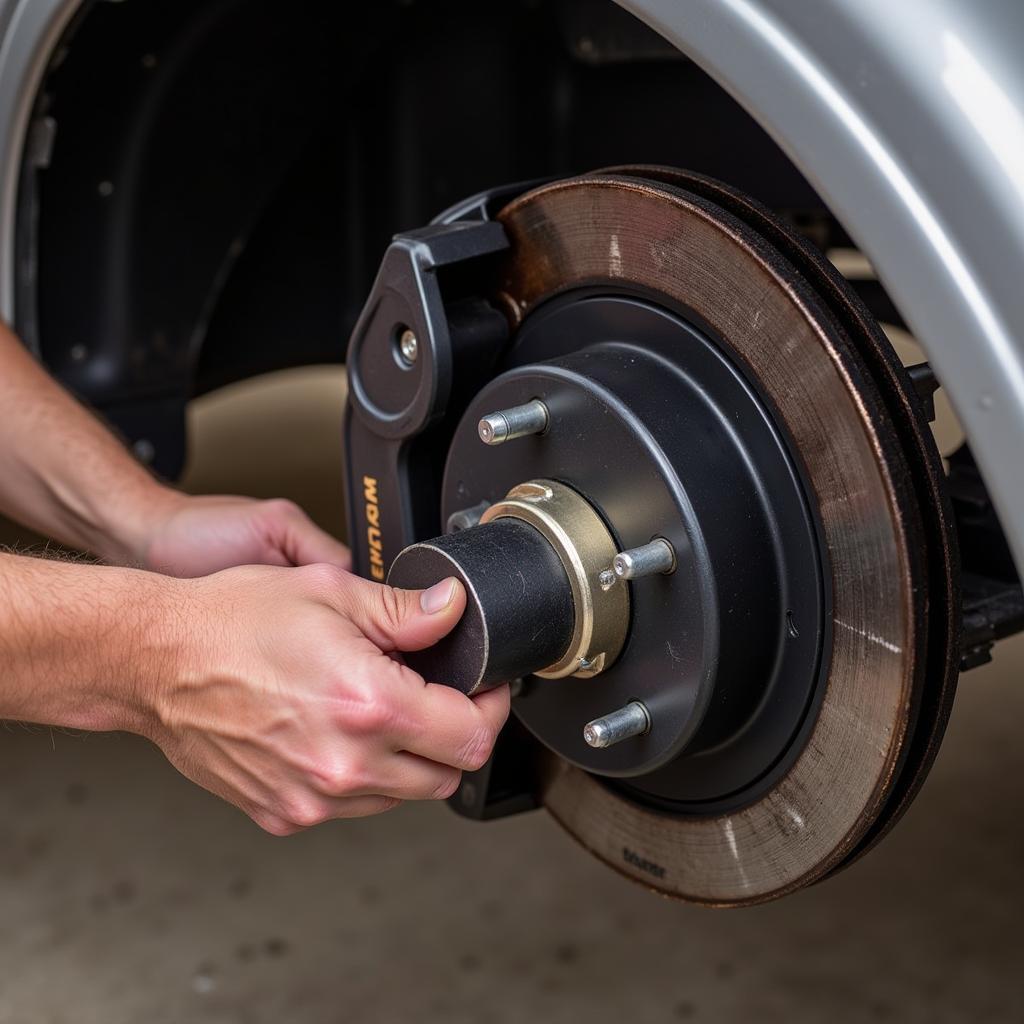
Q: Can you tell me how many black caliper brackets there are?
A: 1